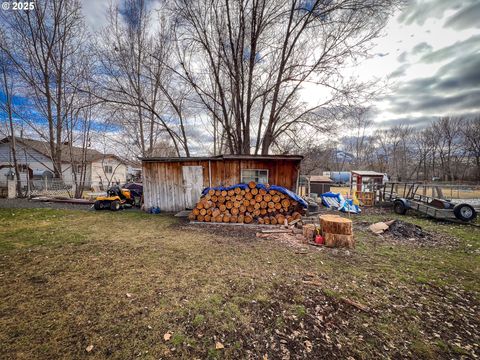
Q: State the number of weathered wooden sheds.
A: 1